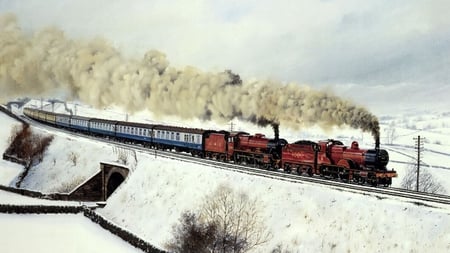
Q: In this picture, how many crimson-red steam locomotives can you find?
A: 2